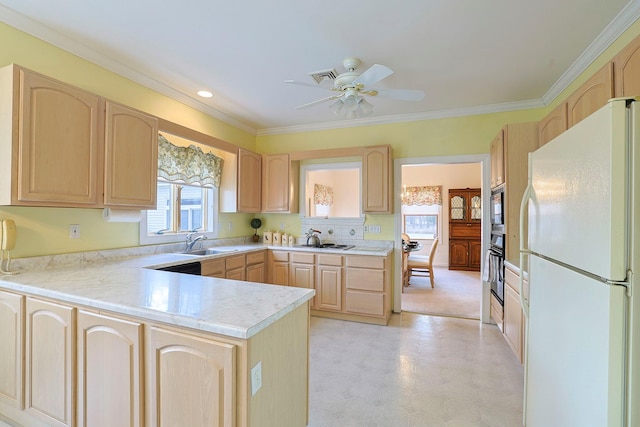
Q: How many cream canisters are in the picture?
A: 4